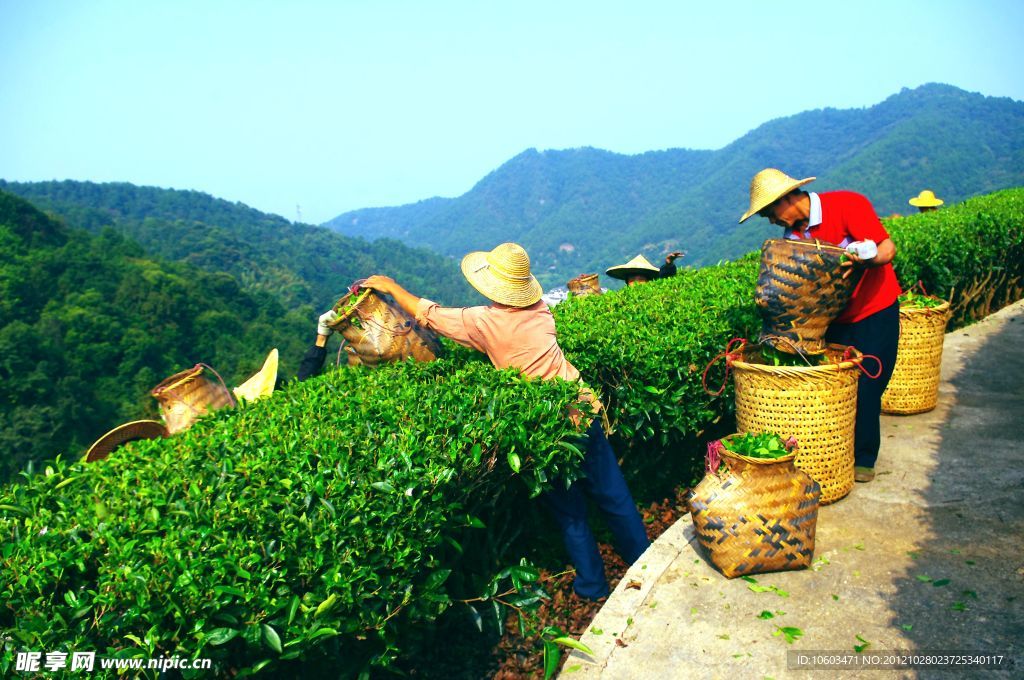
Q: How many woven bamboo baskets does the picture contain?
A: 7